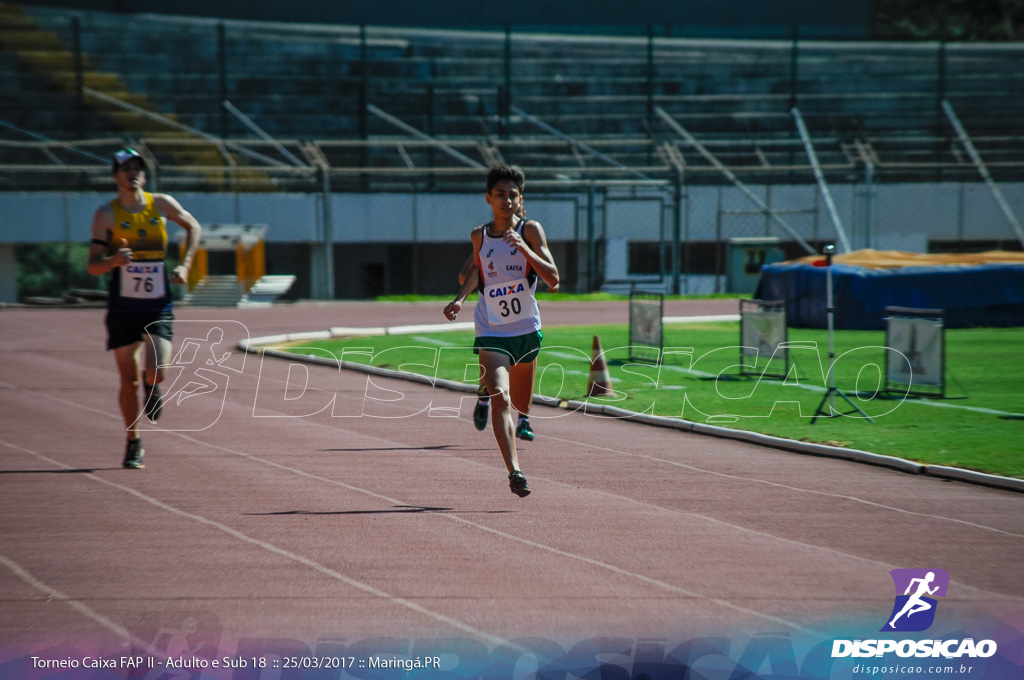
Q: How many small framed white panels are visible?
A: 3